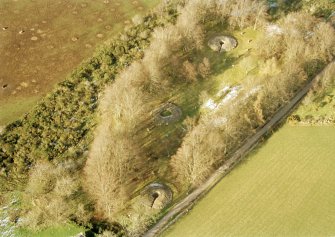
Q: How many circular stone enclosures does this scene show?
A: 3